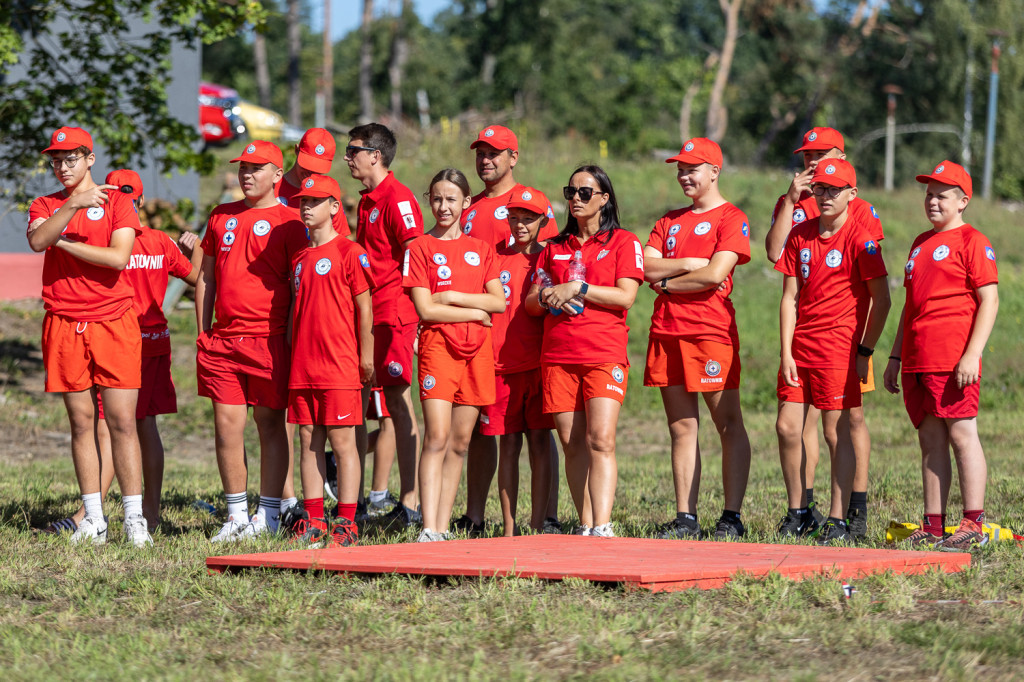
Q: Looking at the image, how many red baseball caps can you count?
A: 11